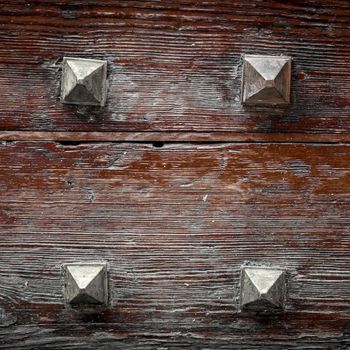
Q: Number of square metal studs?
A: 4